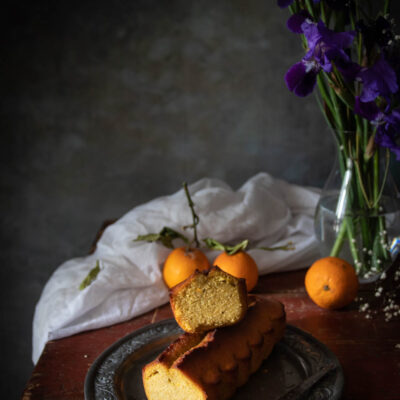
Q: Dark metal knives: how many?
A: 1